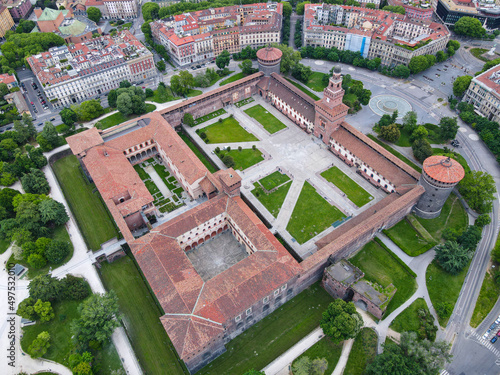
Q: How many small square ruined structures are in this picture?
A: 2